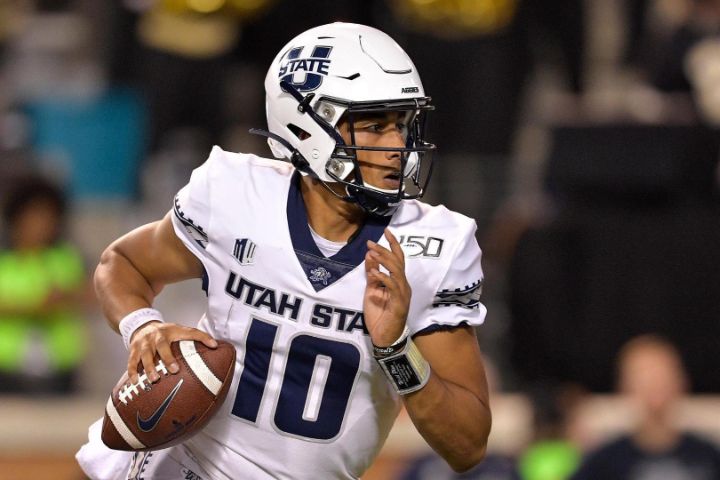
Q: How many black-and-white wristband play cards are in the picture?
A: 1